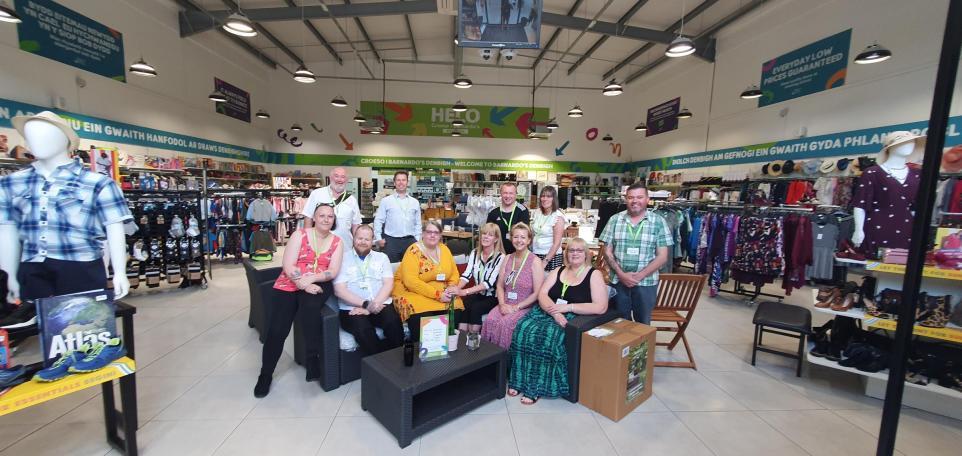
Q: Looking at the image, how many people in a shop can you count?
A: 11